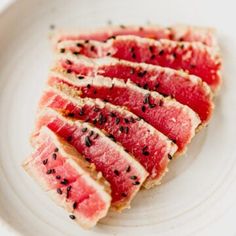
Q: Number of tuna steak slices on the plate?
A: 7